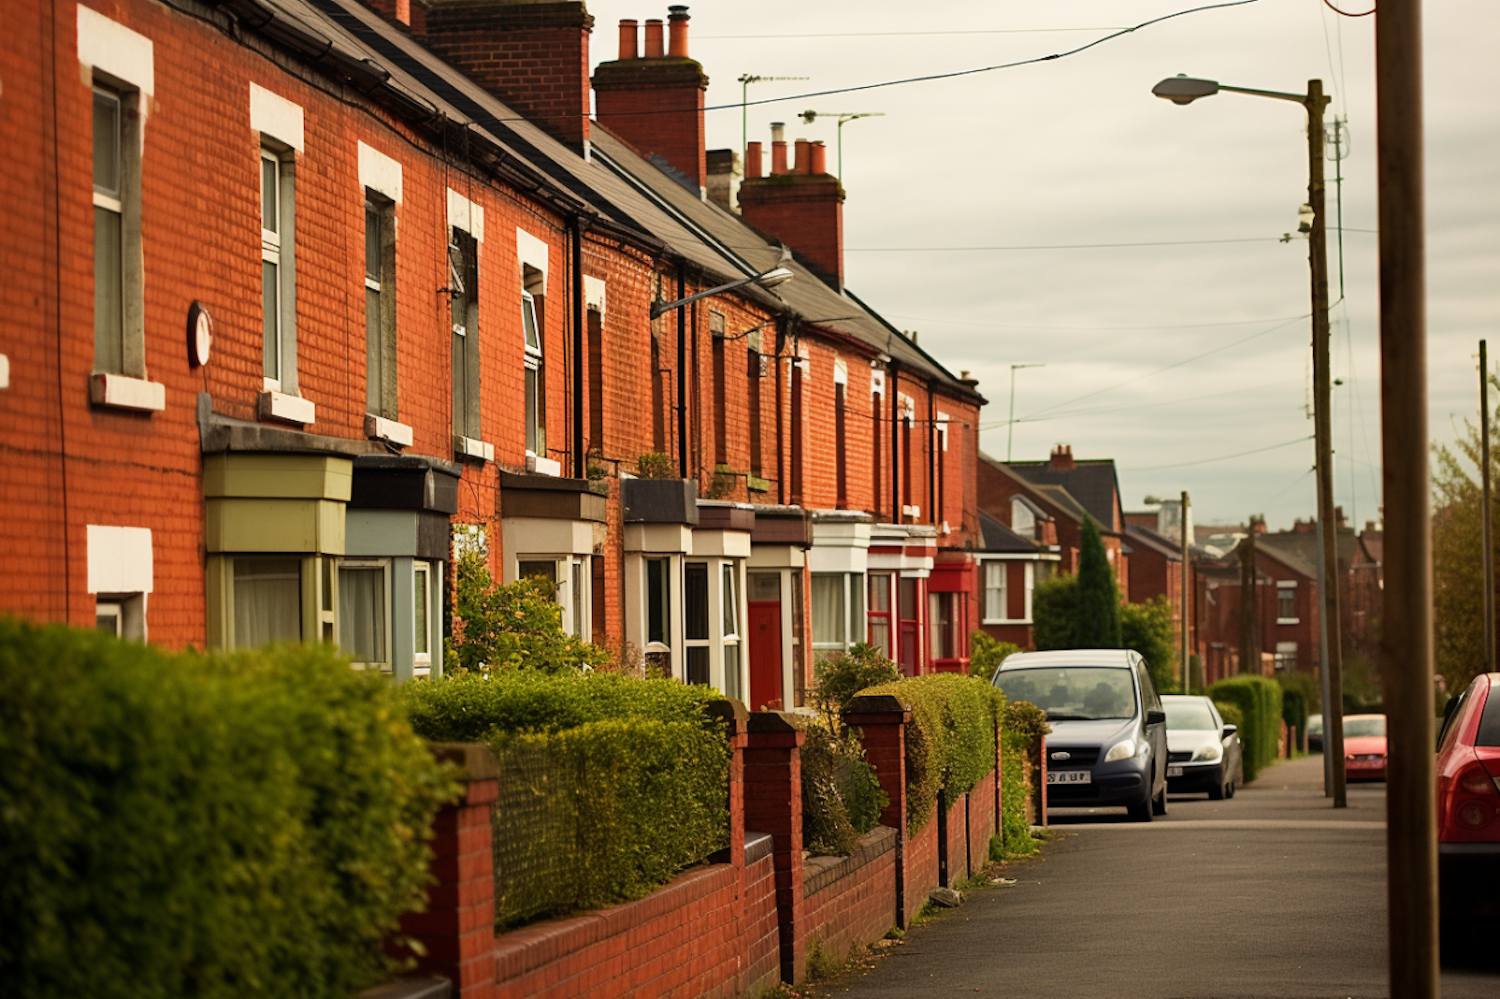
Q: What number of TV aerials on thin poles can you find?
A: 3